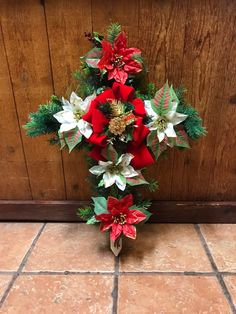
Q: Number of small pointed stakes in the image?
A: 1